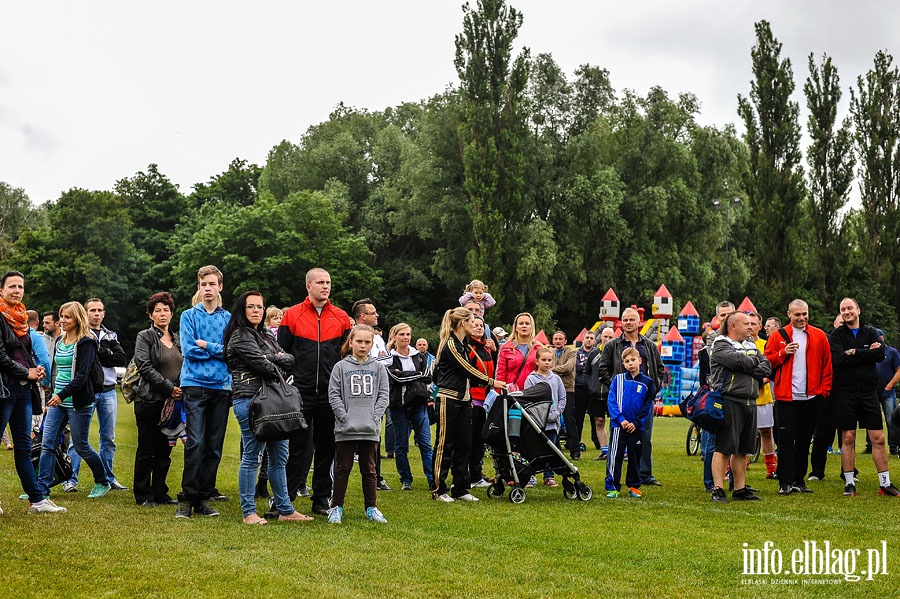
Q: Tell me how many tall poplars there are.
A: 4